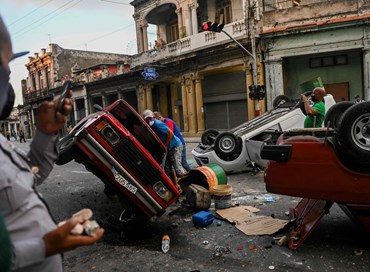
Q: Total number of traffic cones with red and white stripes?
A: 0